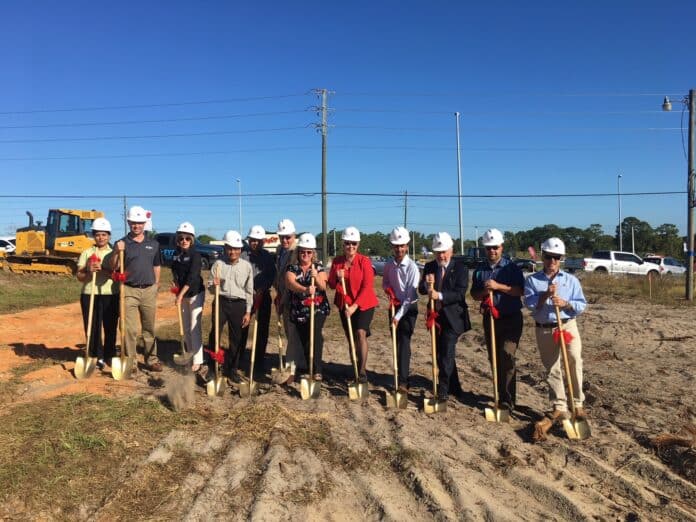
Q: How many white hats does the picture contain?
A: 12